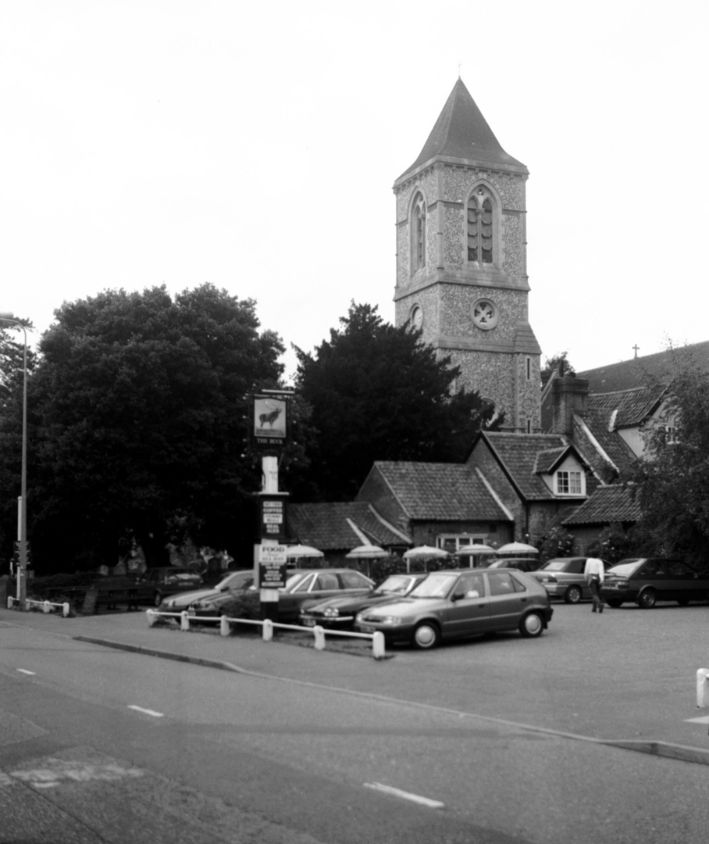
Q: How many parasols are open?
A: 5